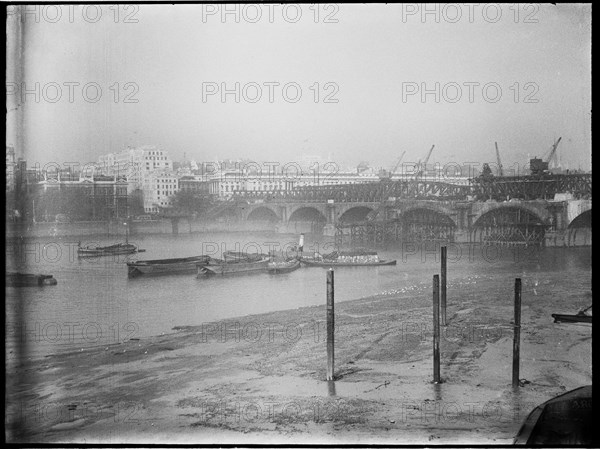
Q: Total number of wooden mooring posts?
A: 4